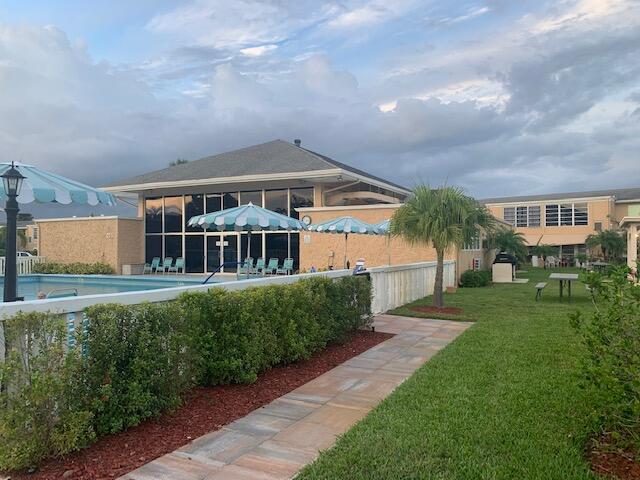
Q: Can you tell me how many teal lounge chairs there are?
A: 7